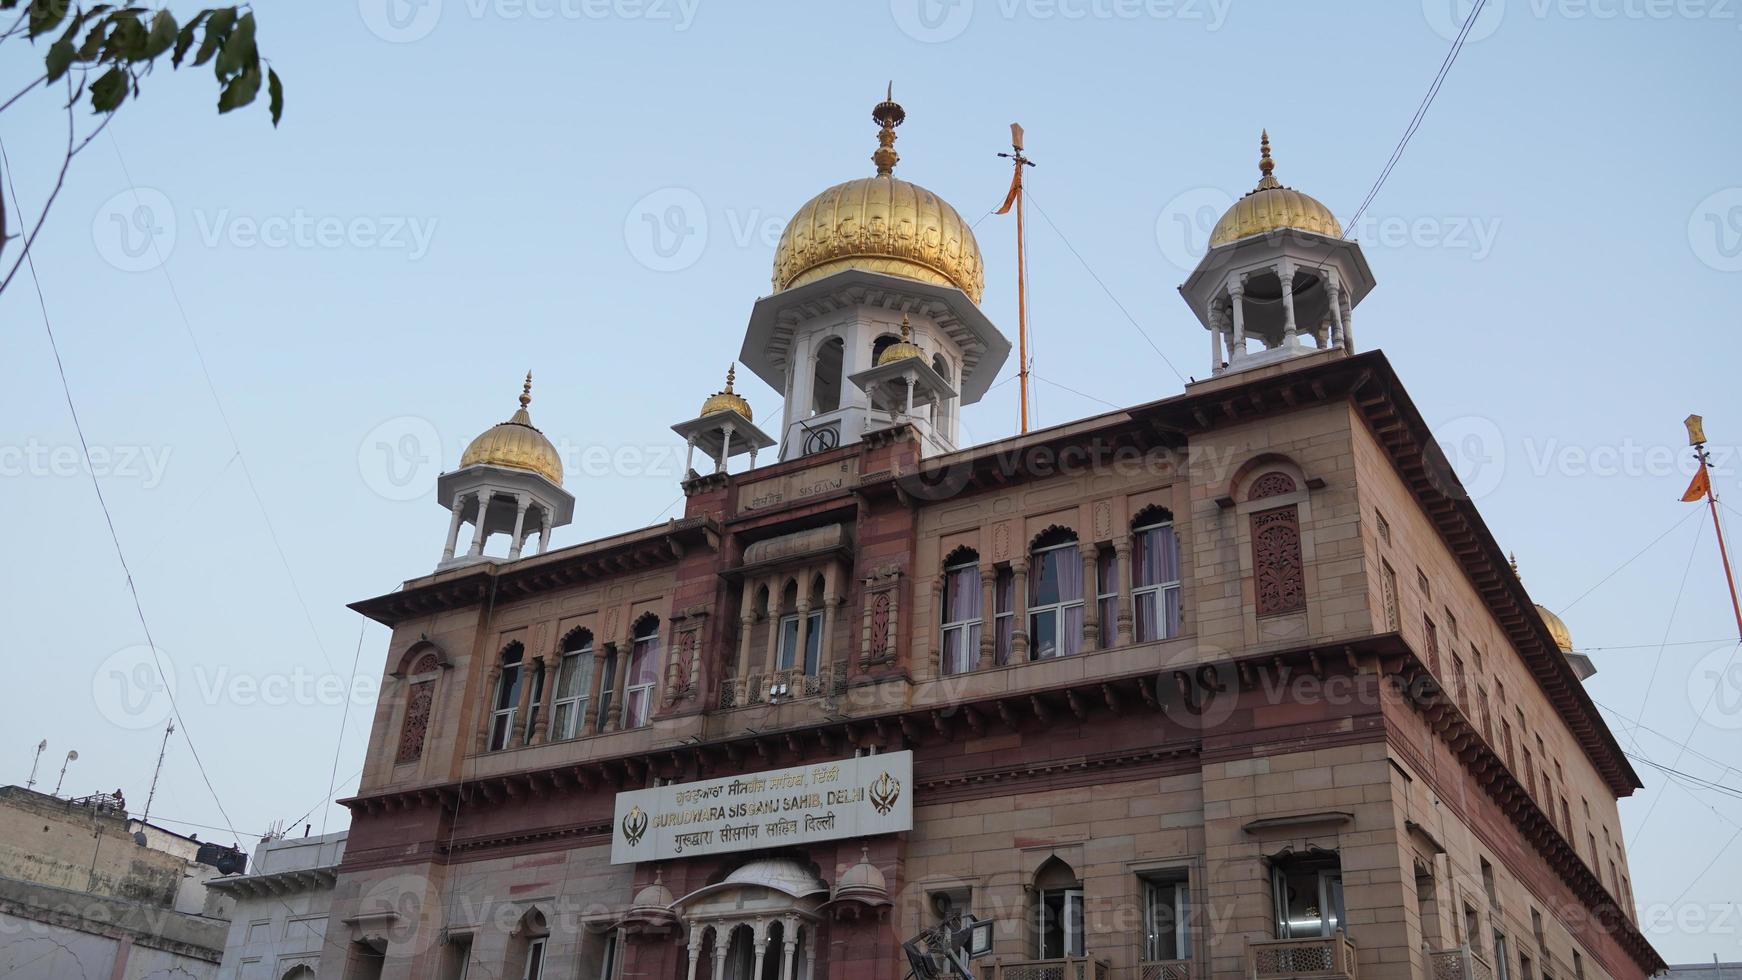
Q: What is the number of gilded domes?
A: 6